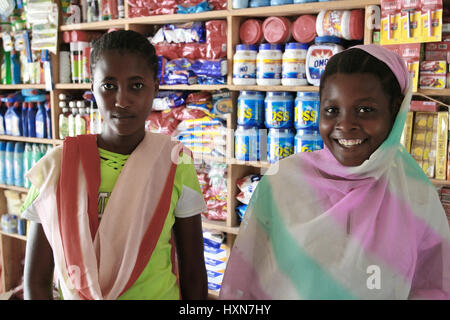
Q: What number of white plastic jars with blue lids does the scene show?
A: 4